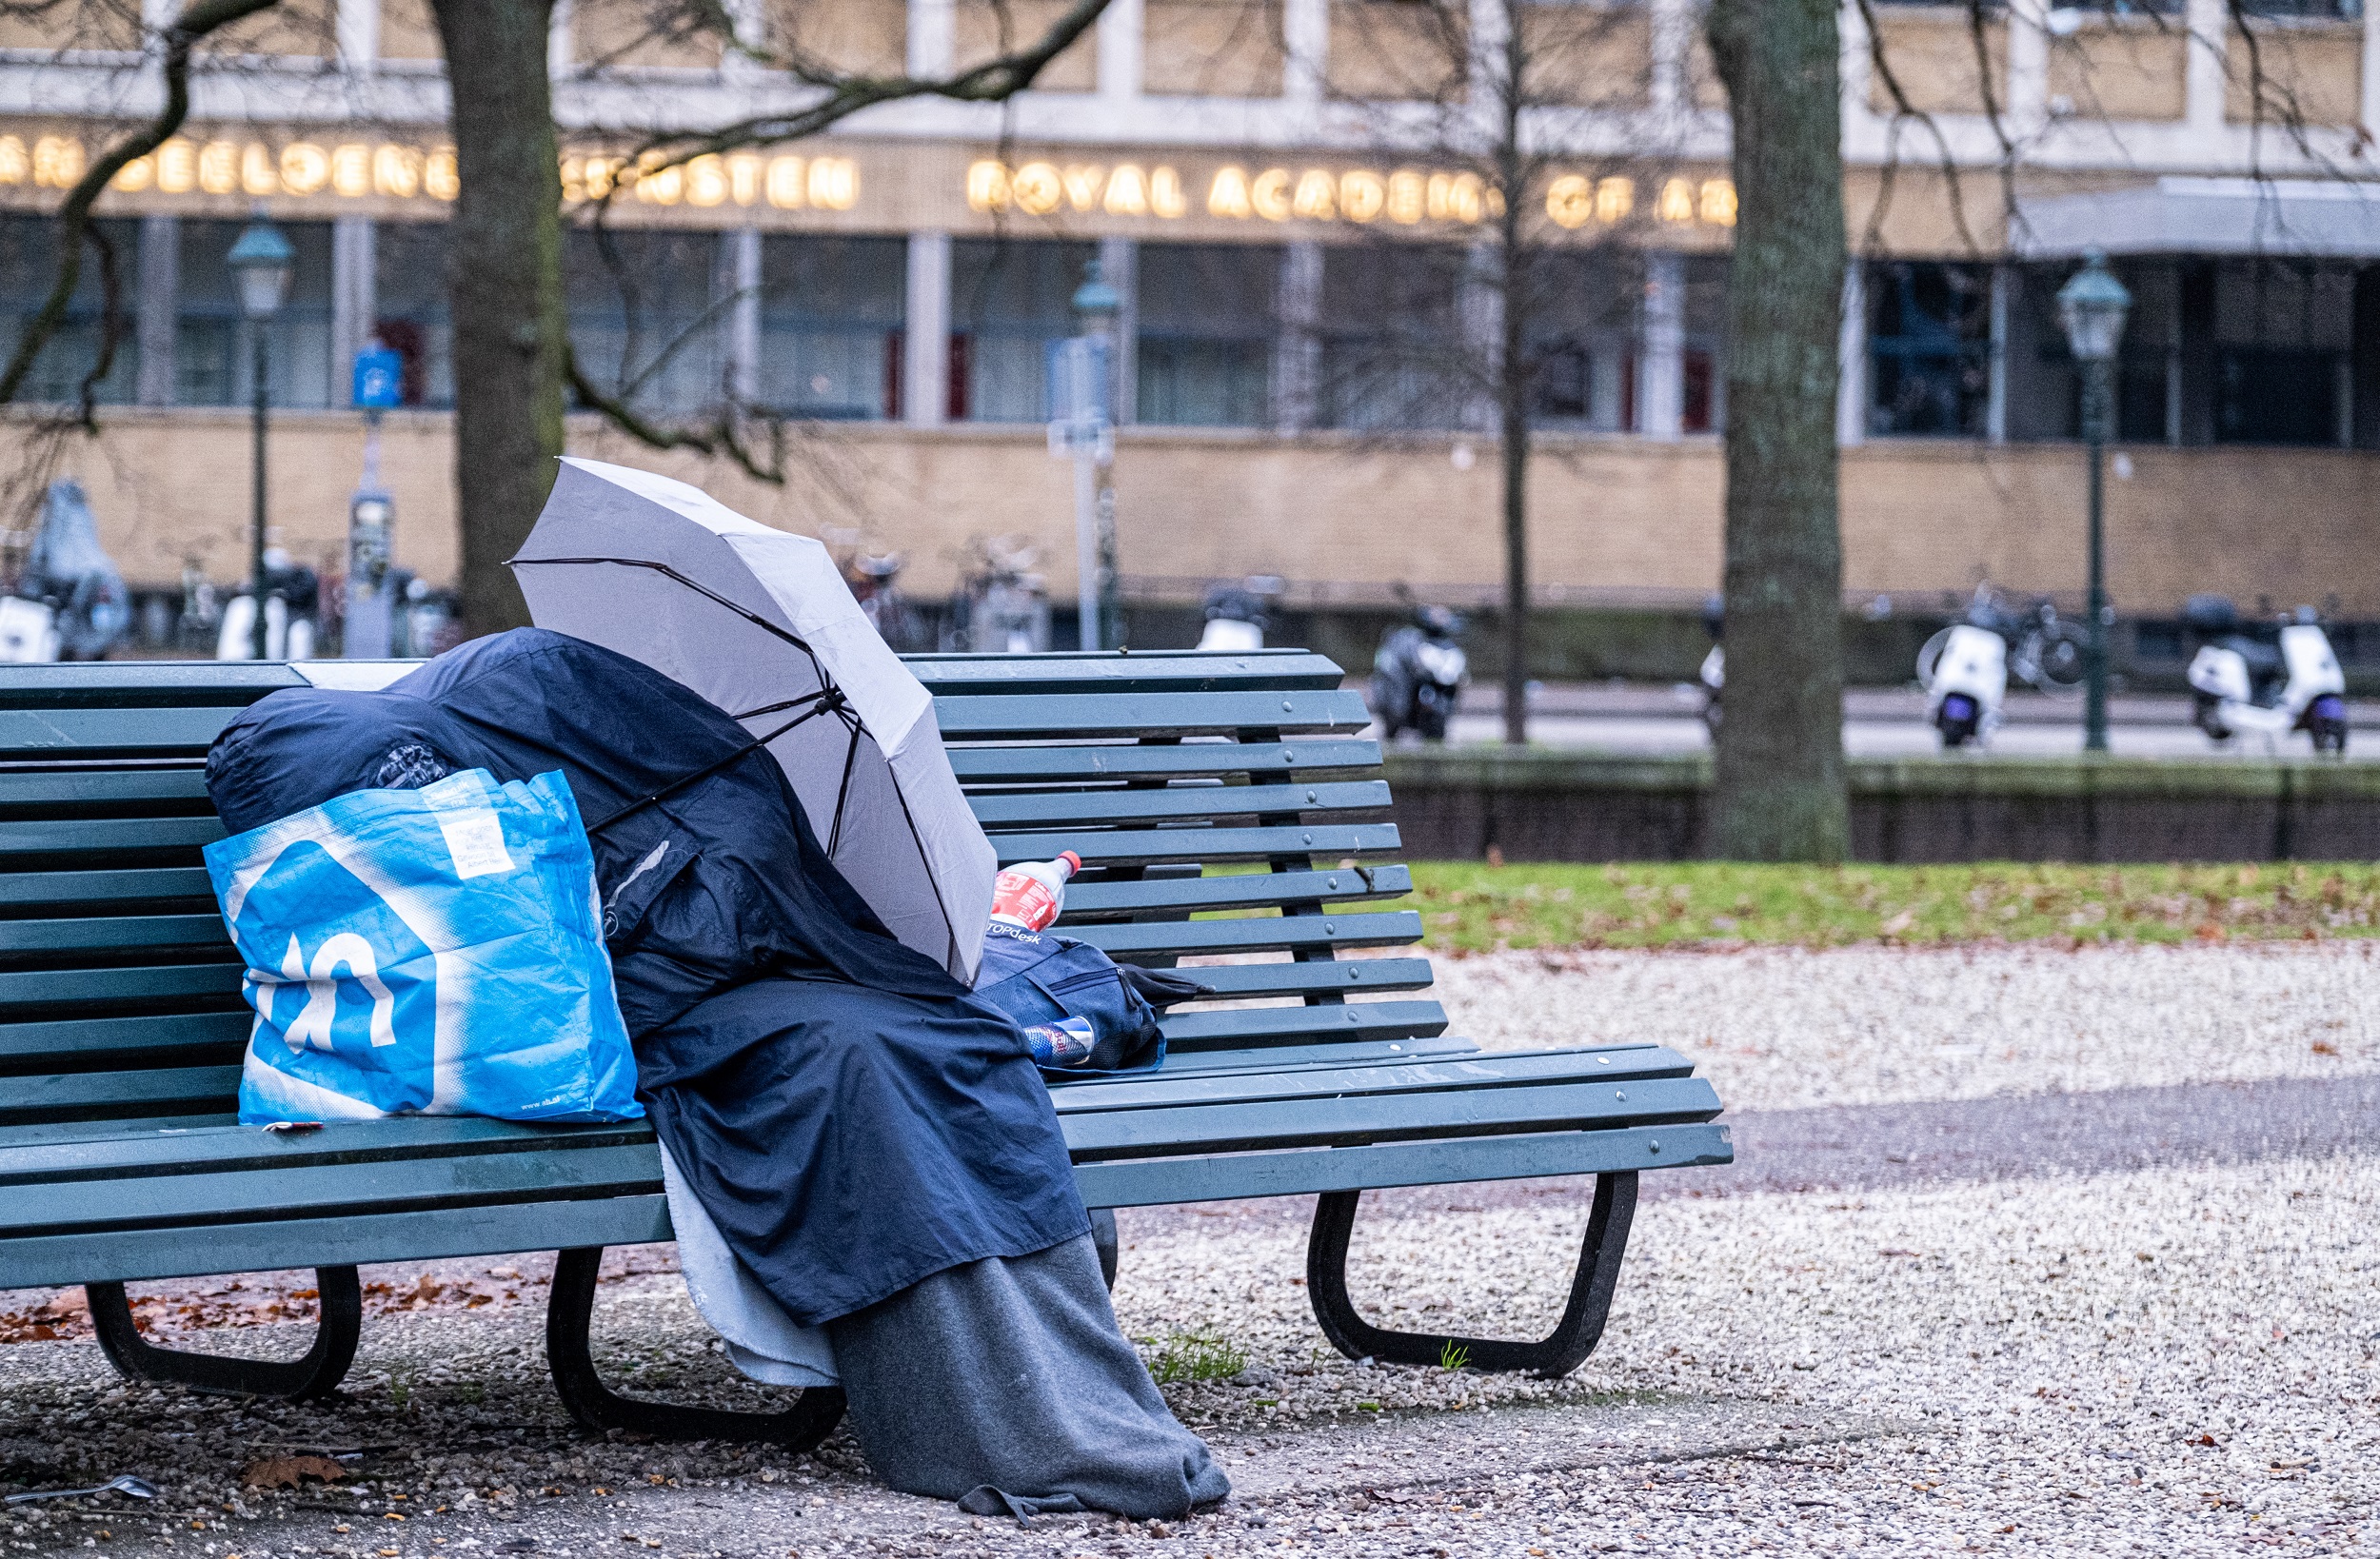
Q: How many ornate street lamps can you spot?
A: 3